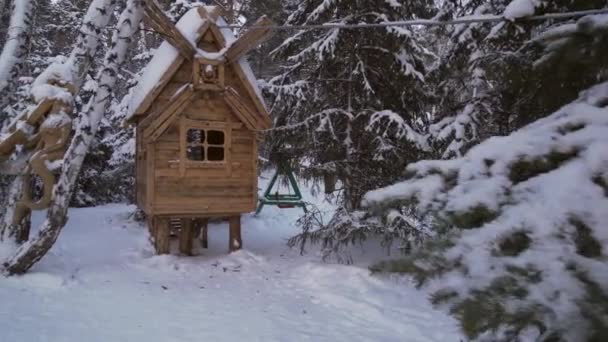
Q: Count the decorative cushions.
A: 0